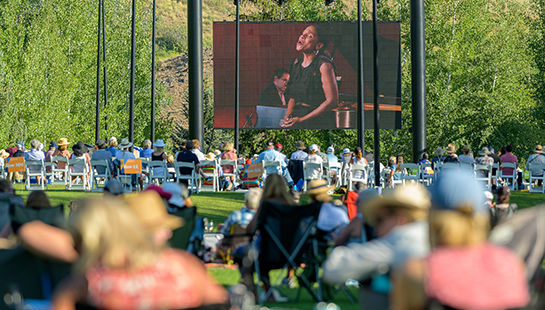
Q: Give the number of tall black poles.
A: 9